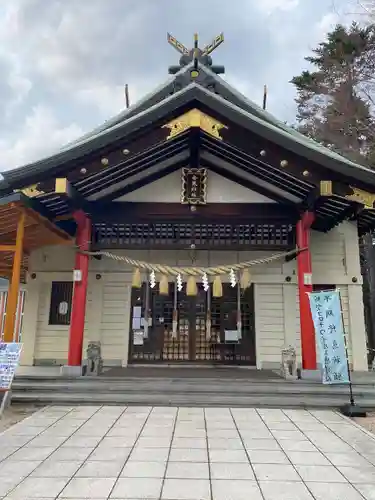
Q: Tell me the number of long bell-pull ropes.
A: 4